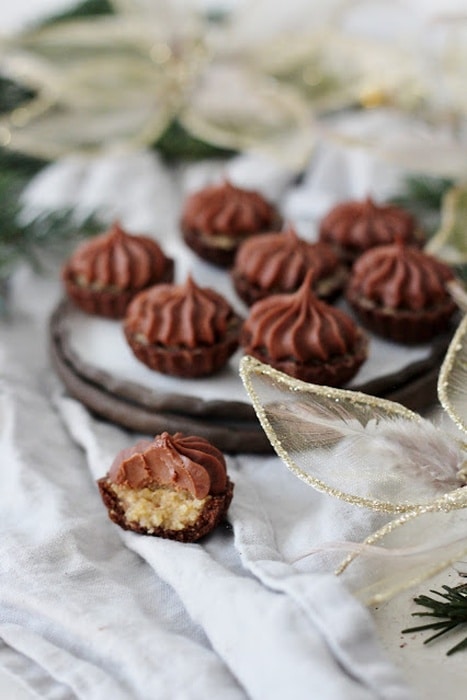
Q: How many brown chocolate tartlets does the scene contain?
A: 8